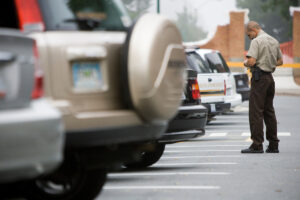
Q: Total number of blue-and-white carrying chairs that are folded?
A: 0